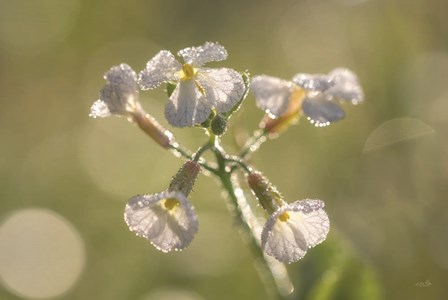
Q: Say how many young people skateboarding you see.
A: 0